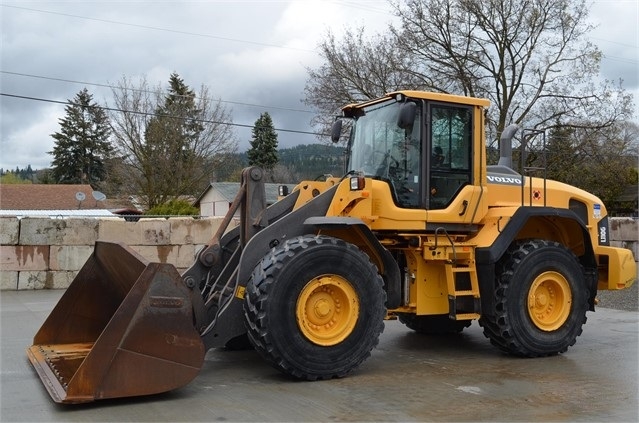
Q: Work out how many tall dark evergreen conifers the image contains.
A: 3